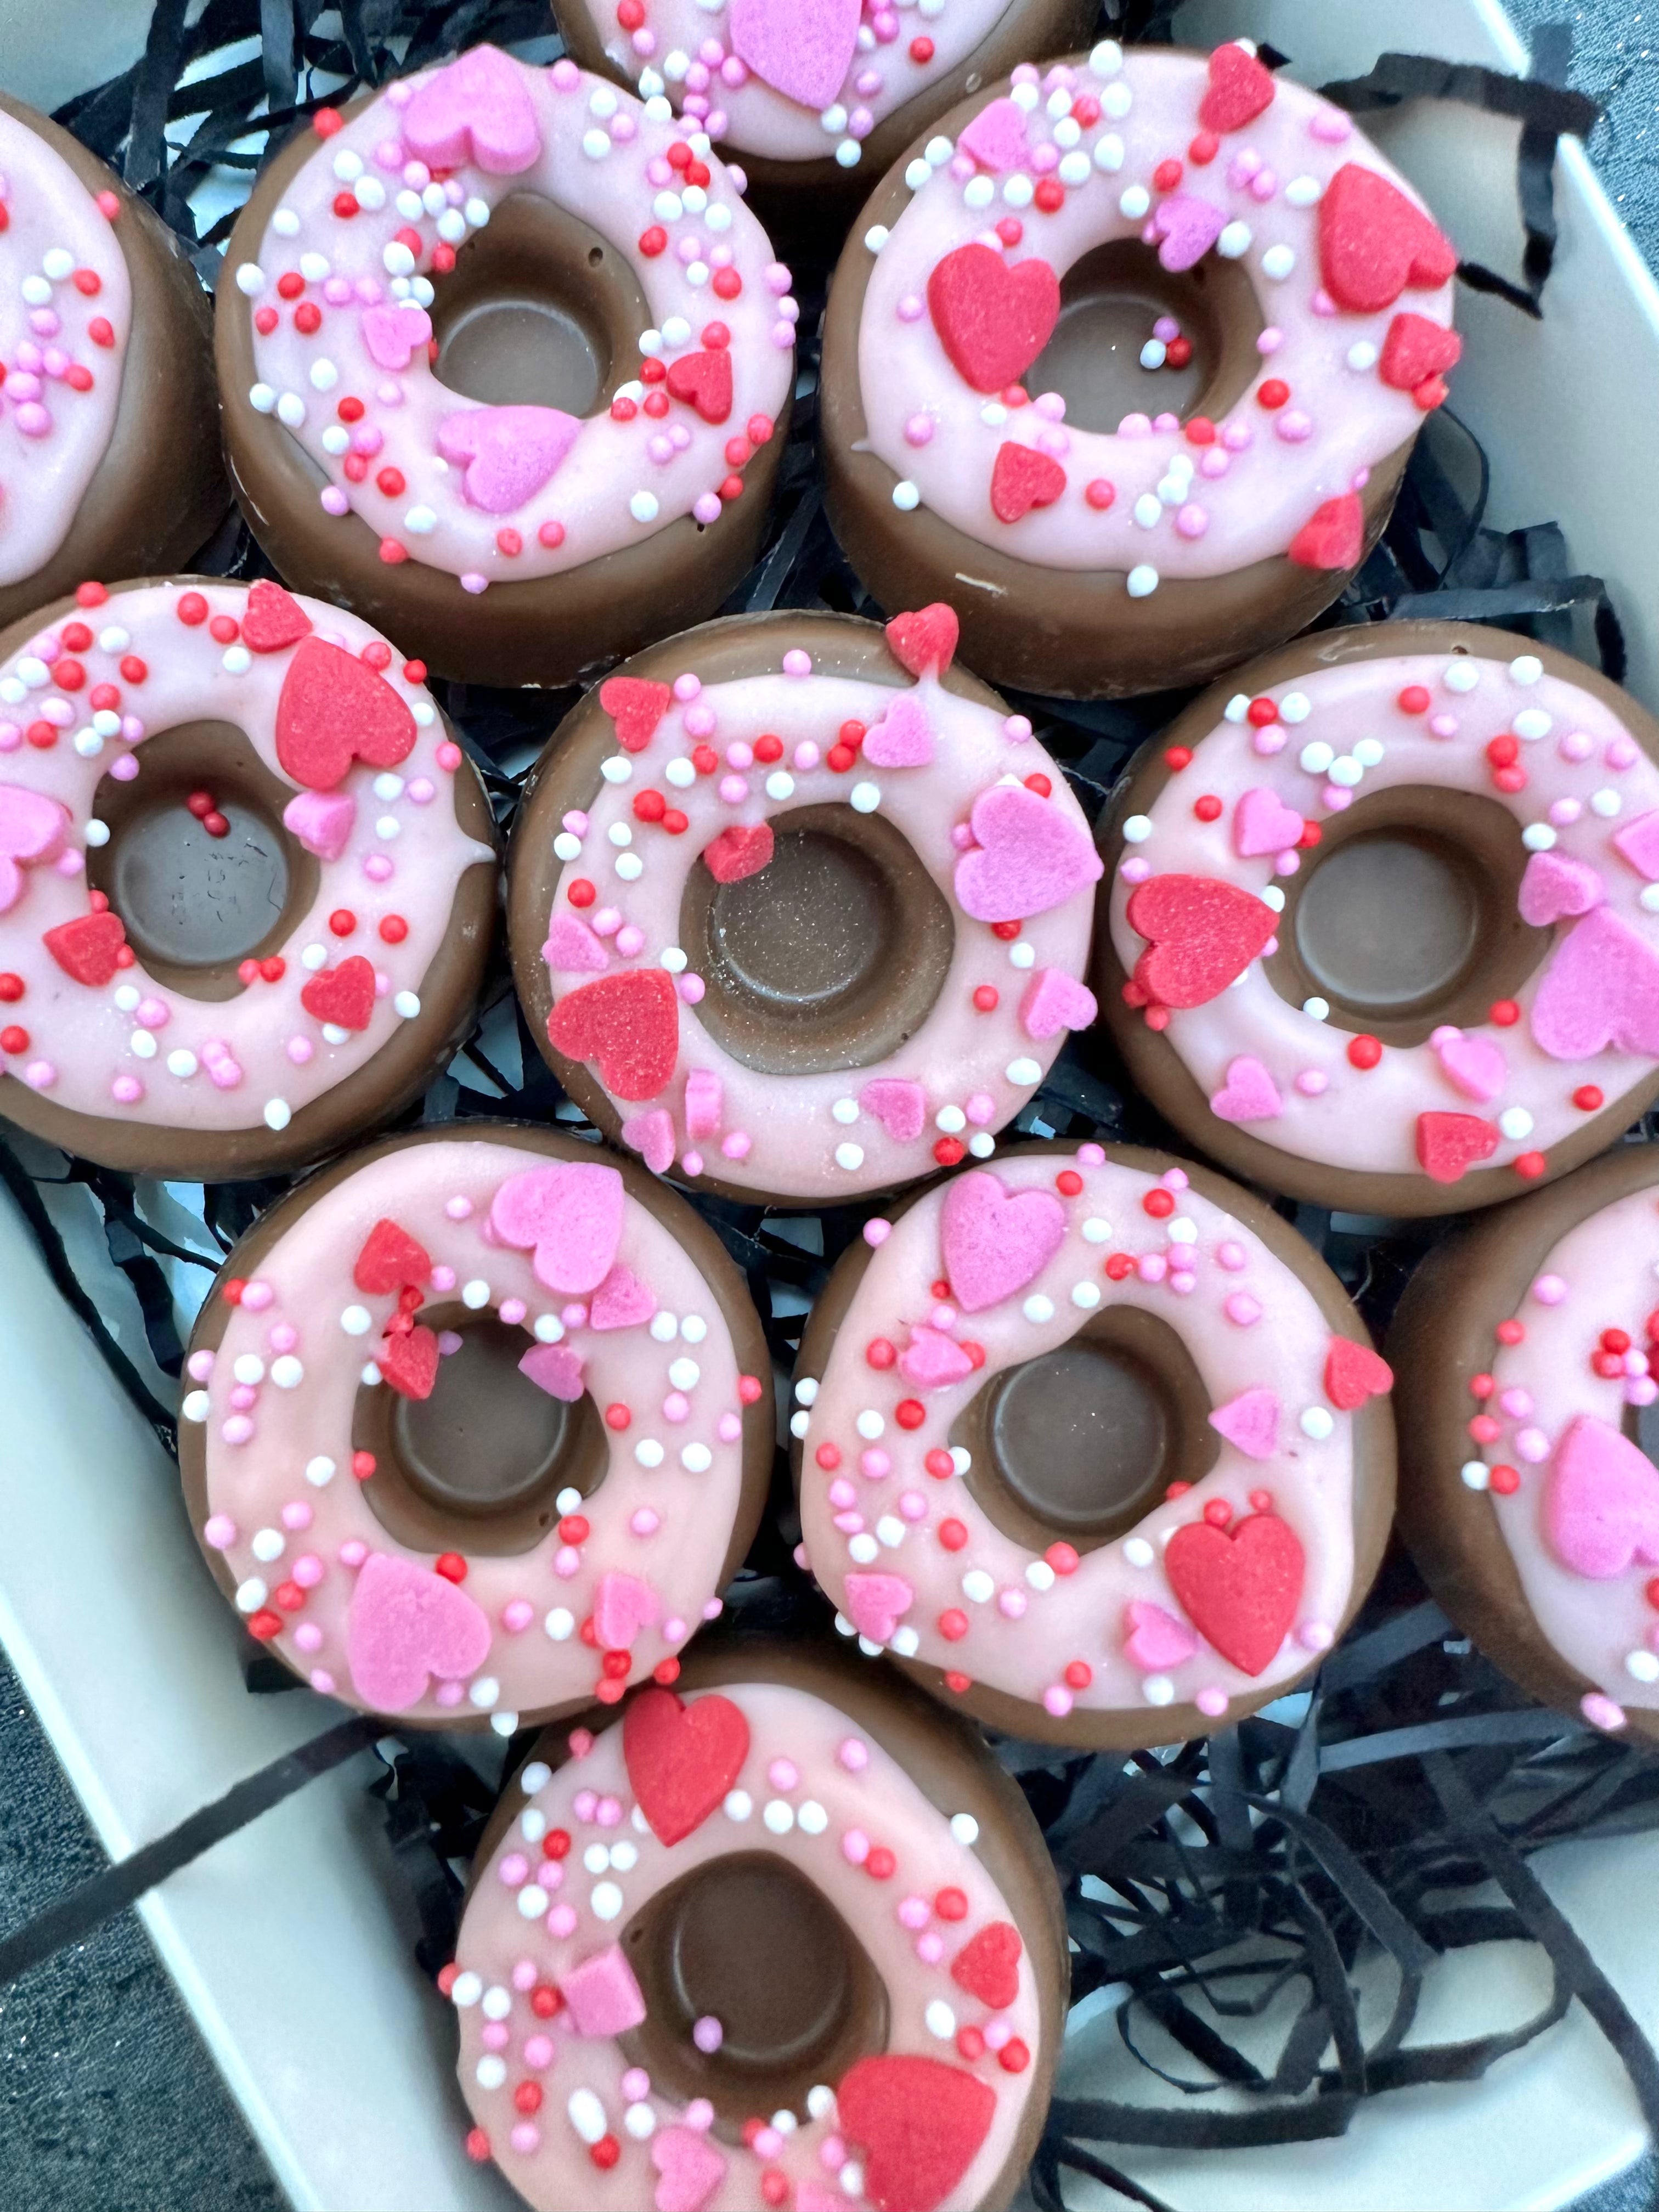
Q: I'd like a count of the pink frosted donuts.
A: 11